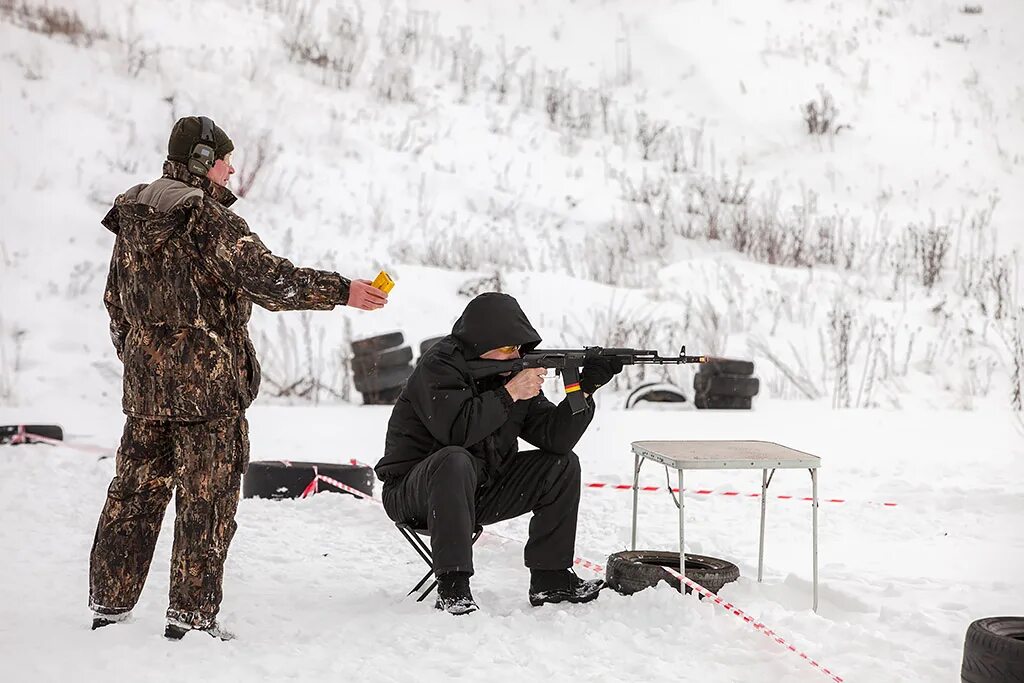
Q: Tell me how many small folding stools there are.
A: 1